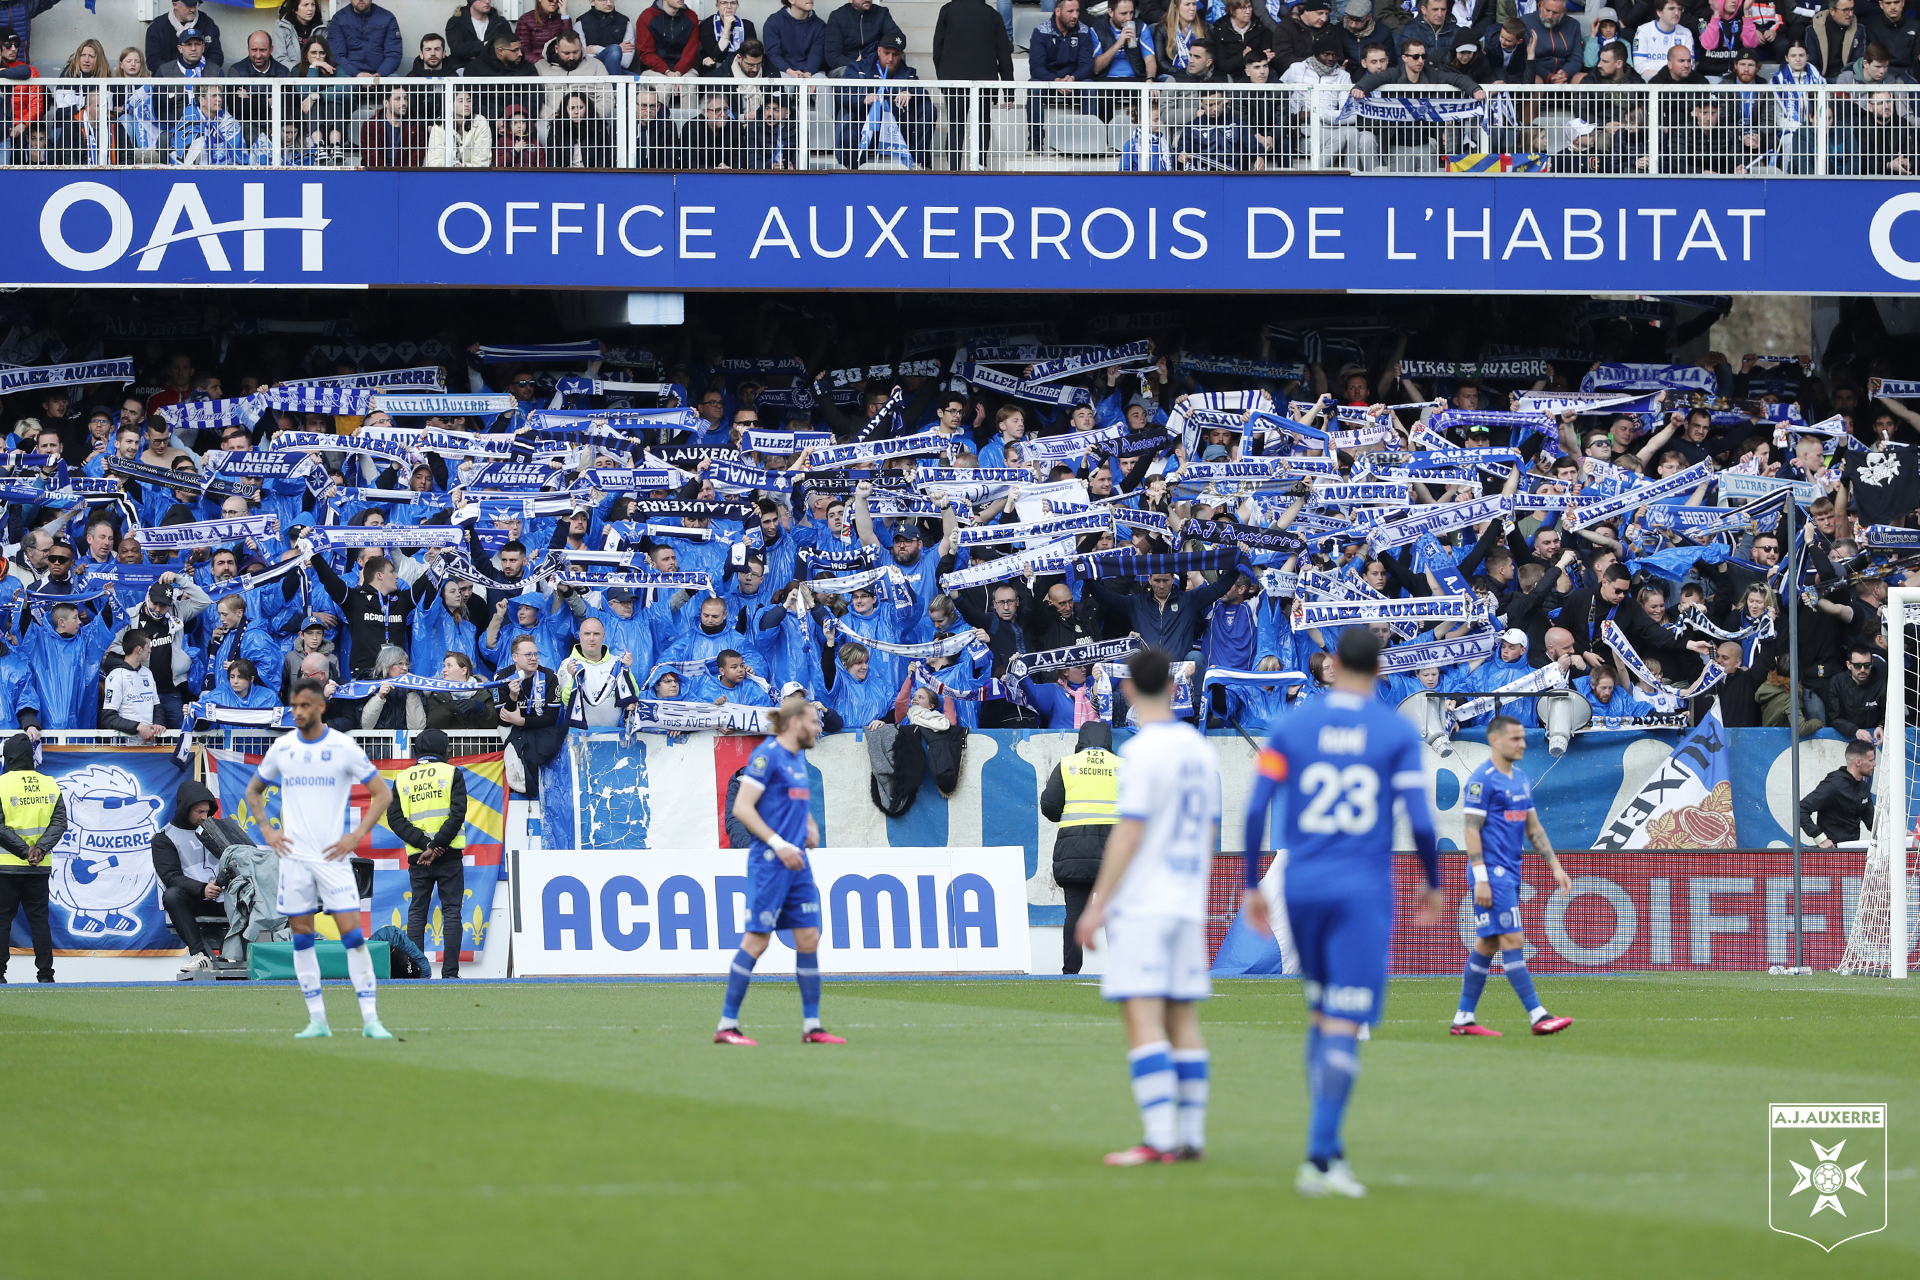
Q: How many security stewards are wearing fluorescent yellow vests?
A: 3